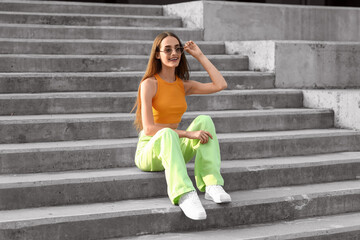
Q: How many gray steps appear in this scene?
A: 12